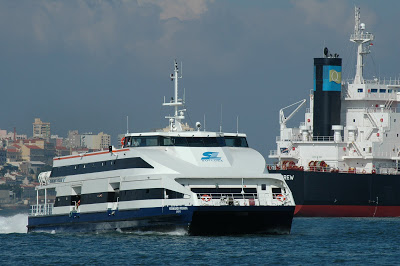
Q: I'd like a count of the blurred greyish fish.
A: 0